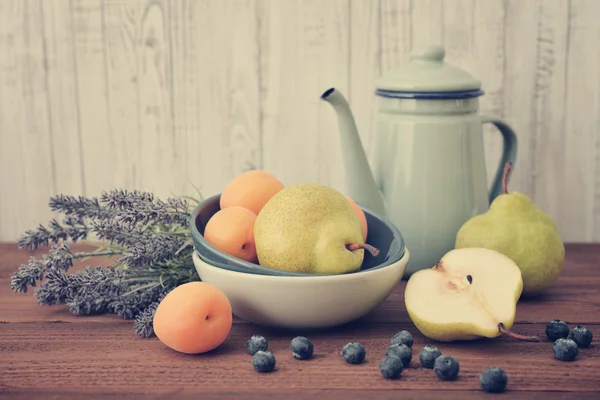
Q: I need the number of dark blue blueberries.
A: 13